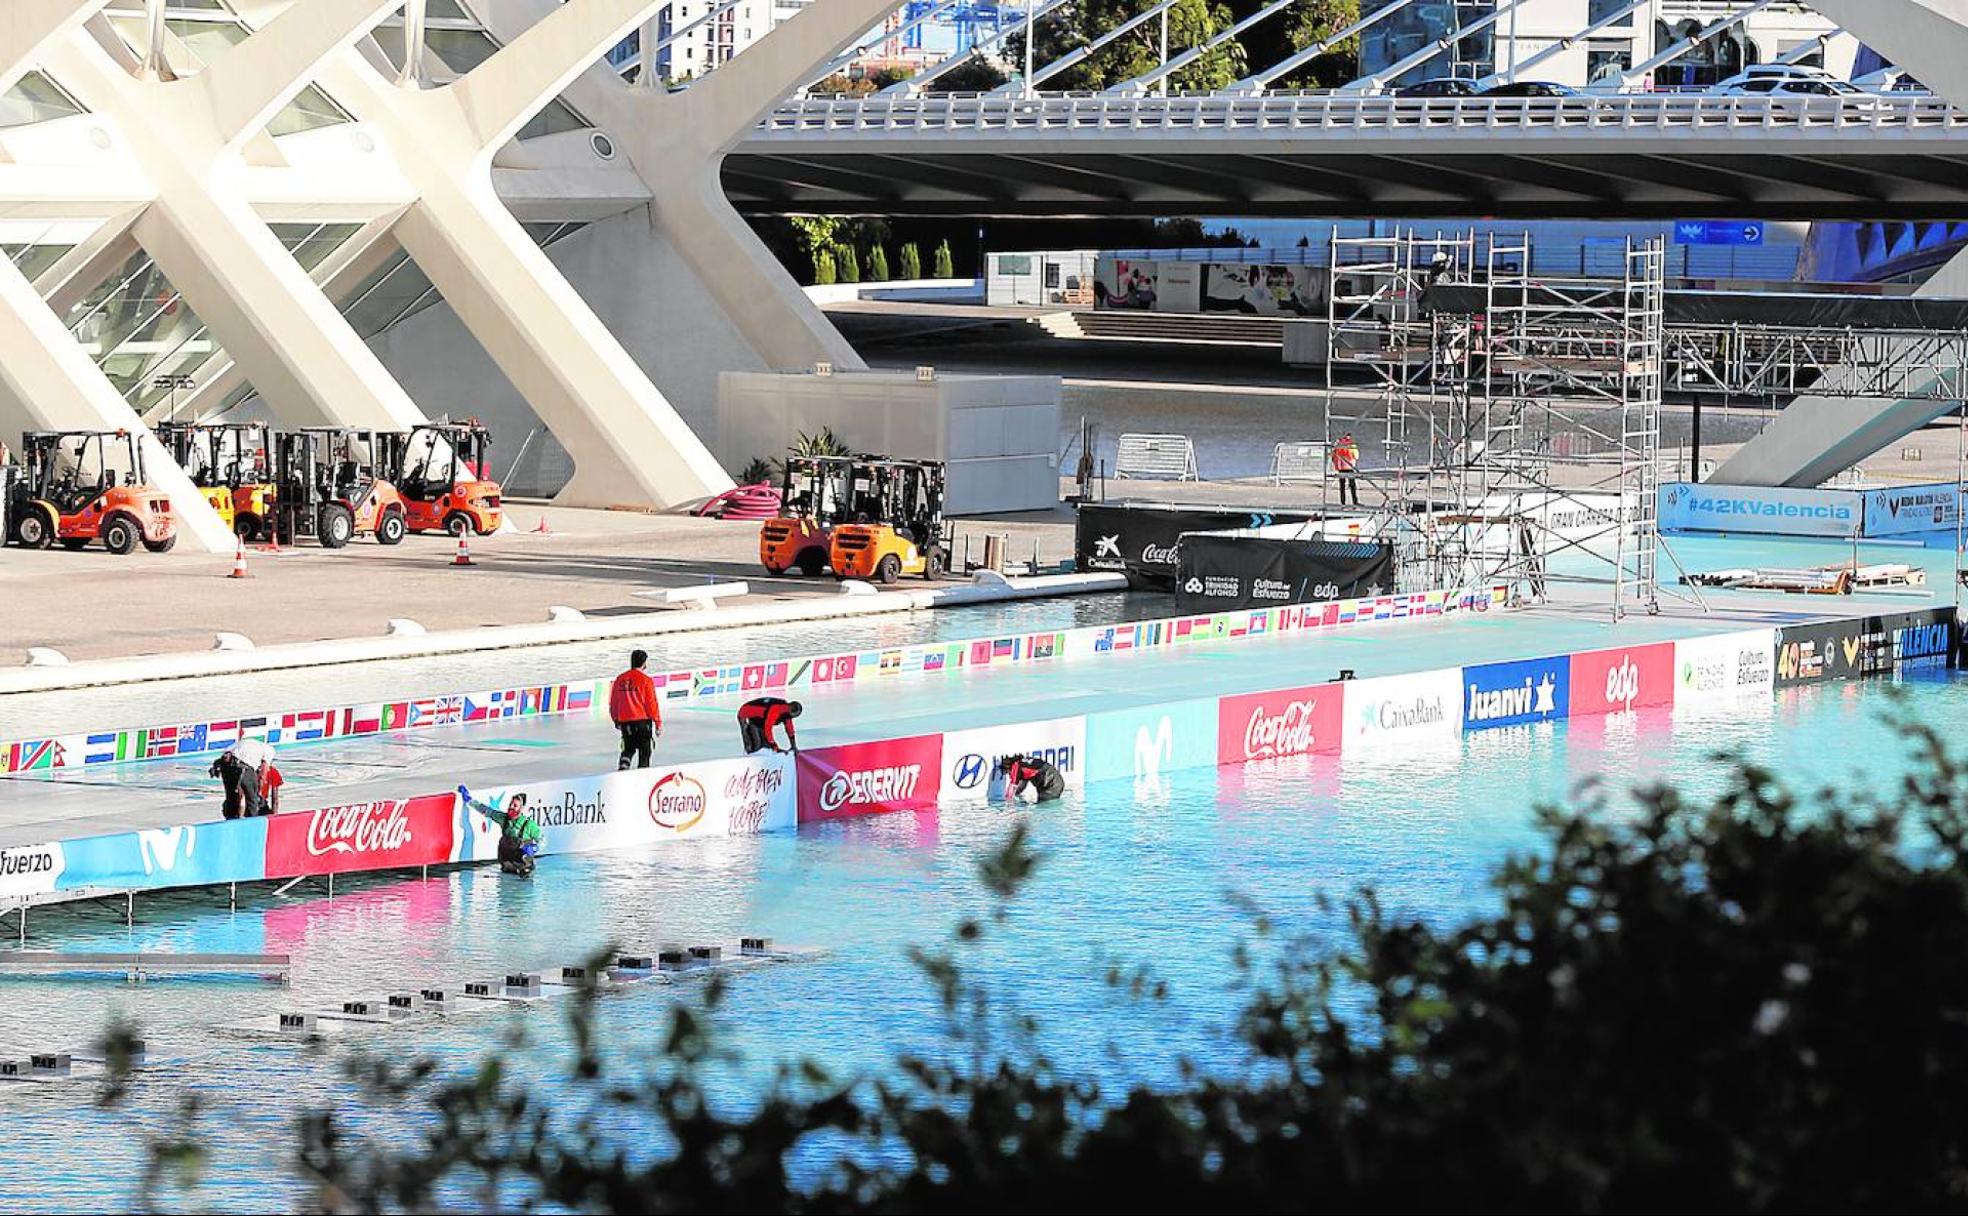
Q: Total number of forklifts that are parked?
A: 7